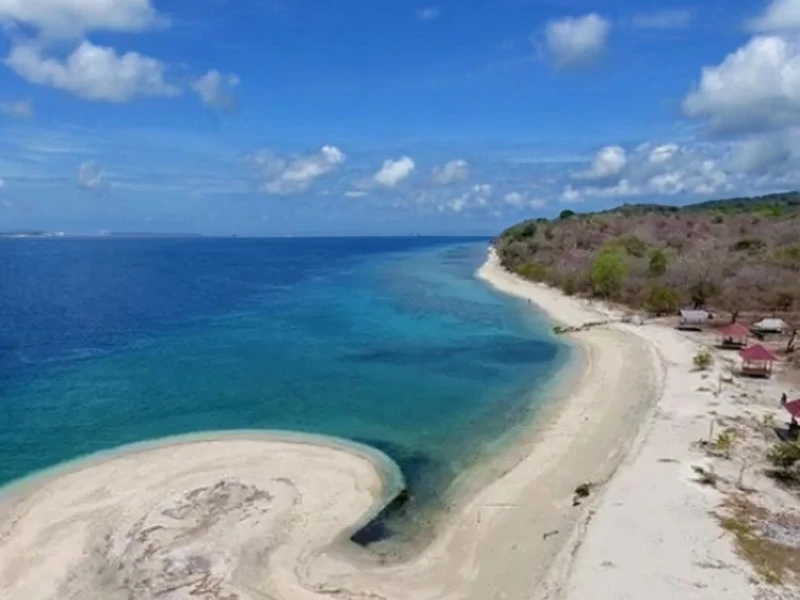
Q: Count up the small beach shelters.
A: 5